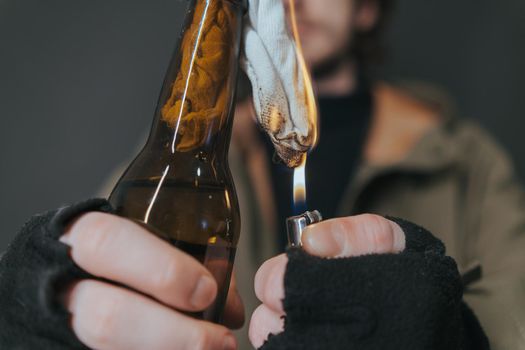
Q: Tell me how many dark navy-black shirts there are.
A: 1